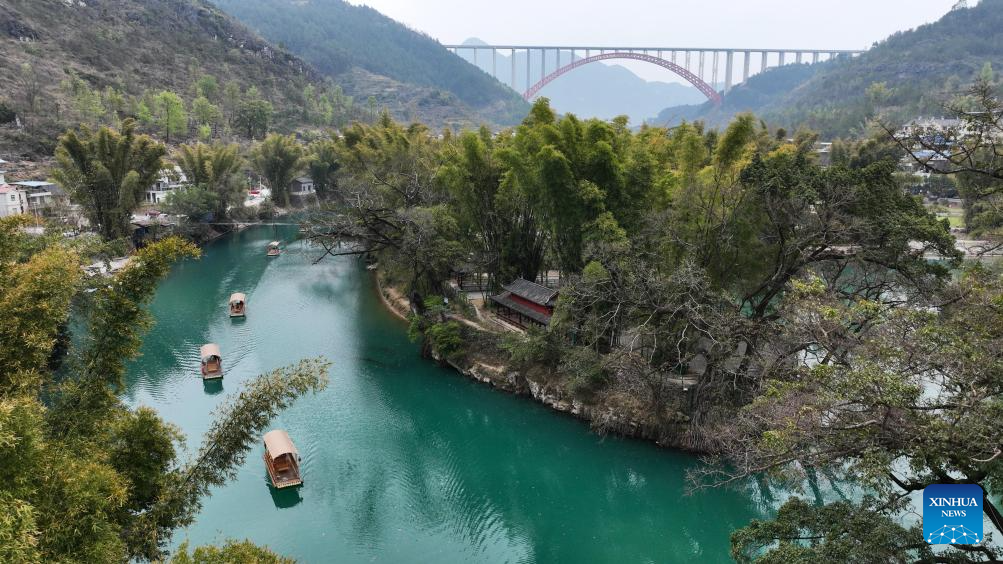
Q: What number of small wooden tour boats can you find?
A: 4